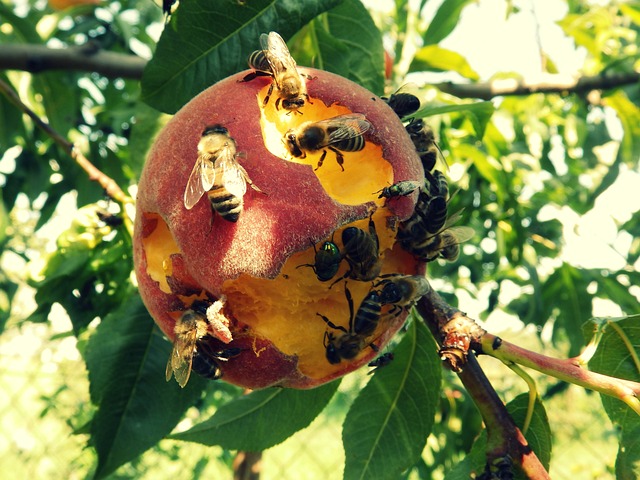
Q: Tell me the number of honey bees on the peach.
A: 12